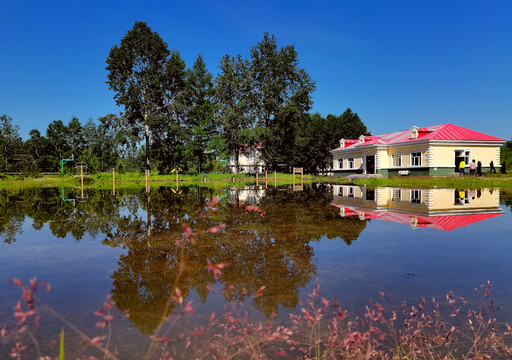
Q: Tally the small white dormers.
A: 3